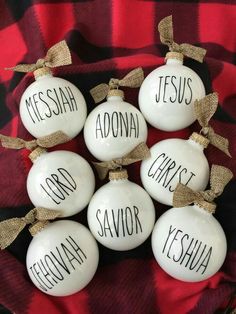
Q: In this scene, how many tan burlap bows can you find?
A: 8